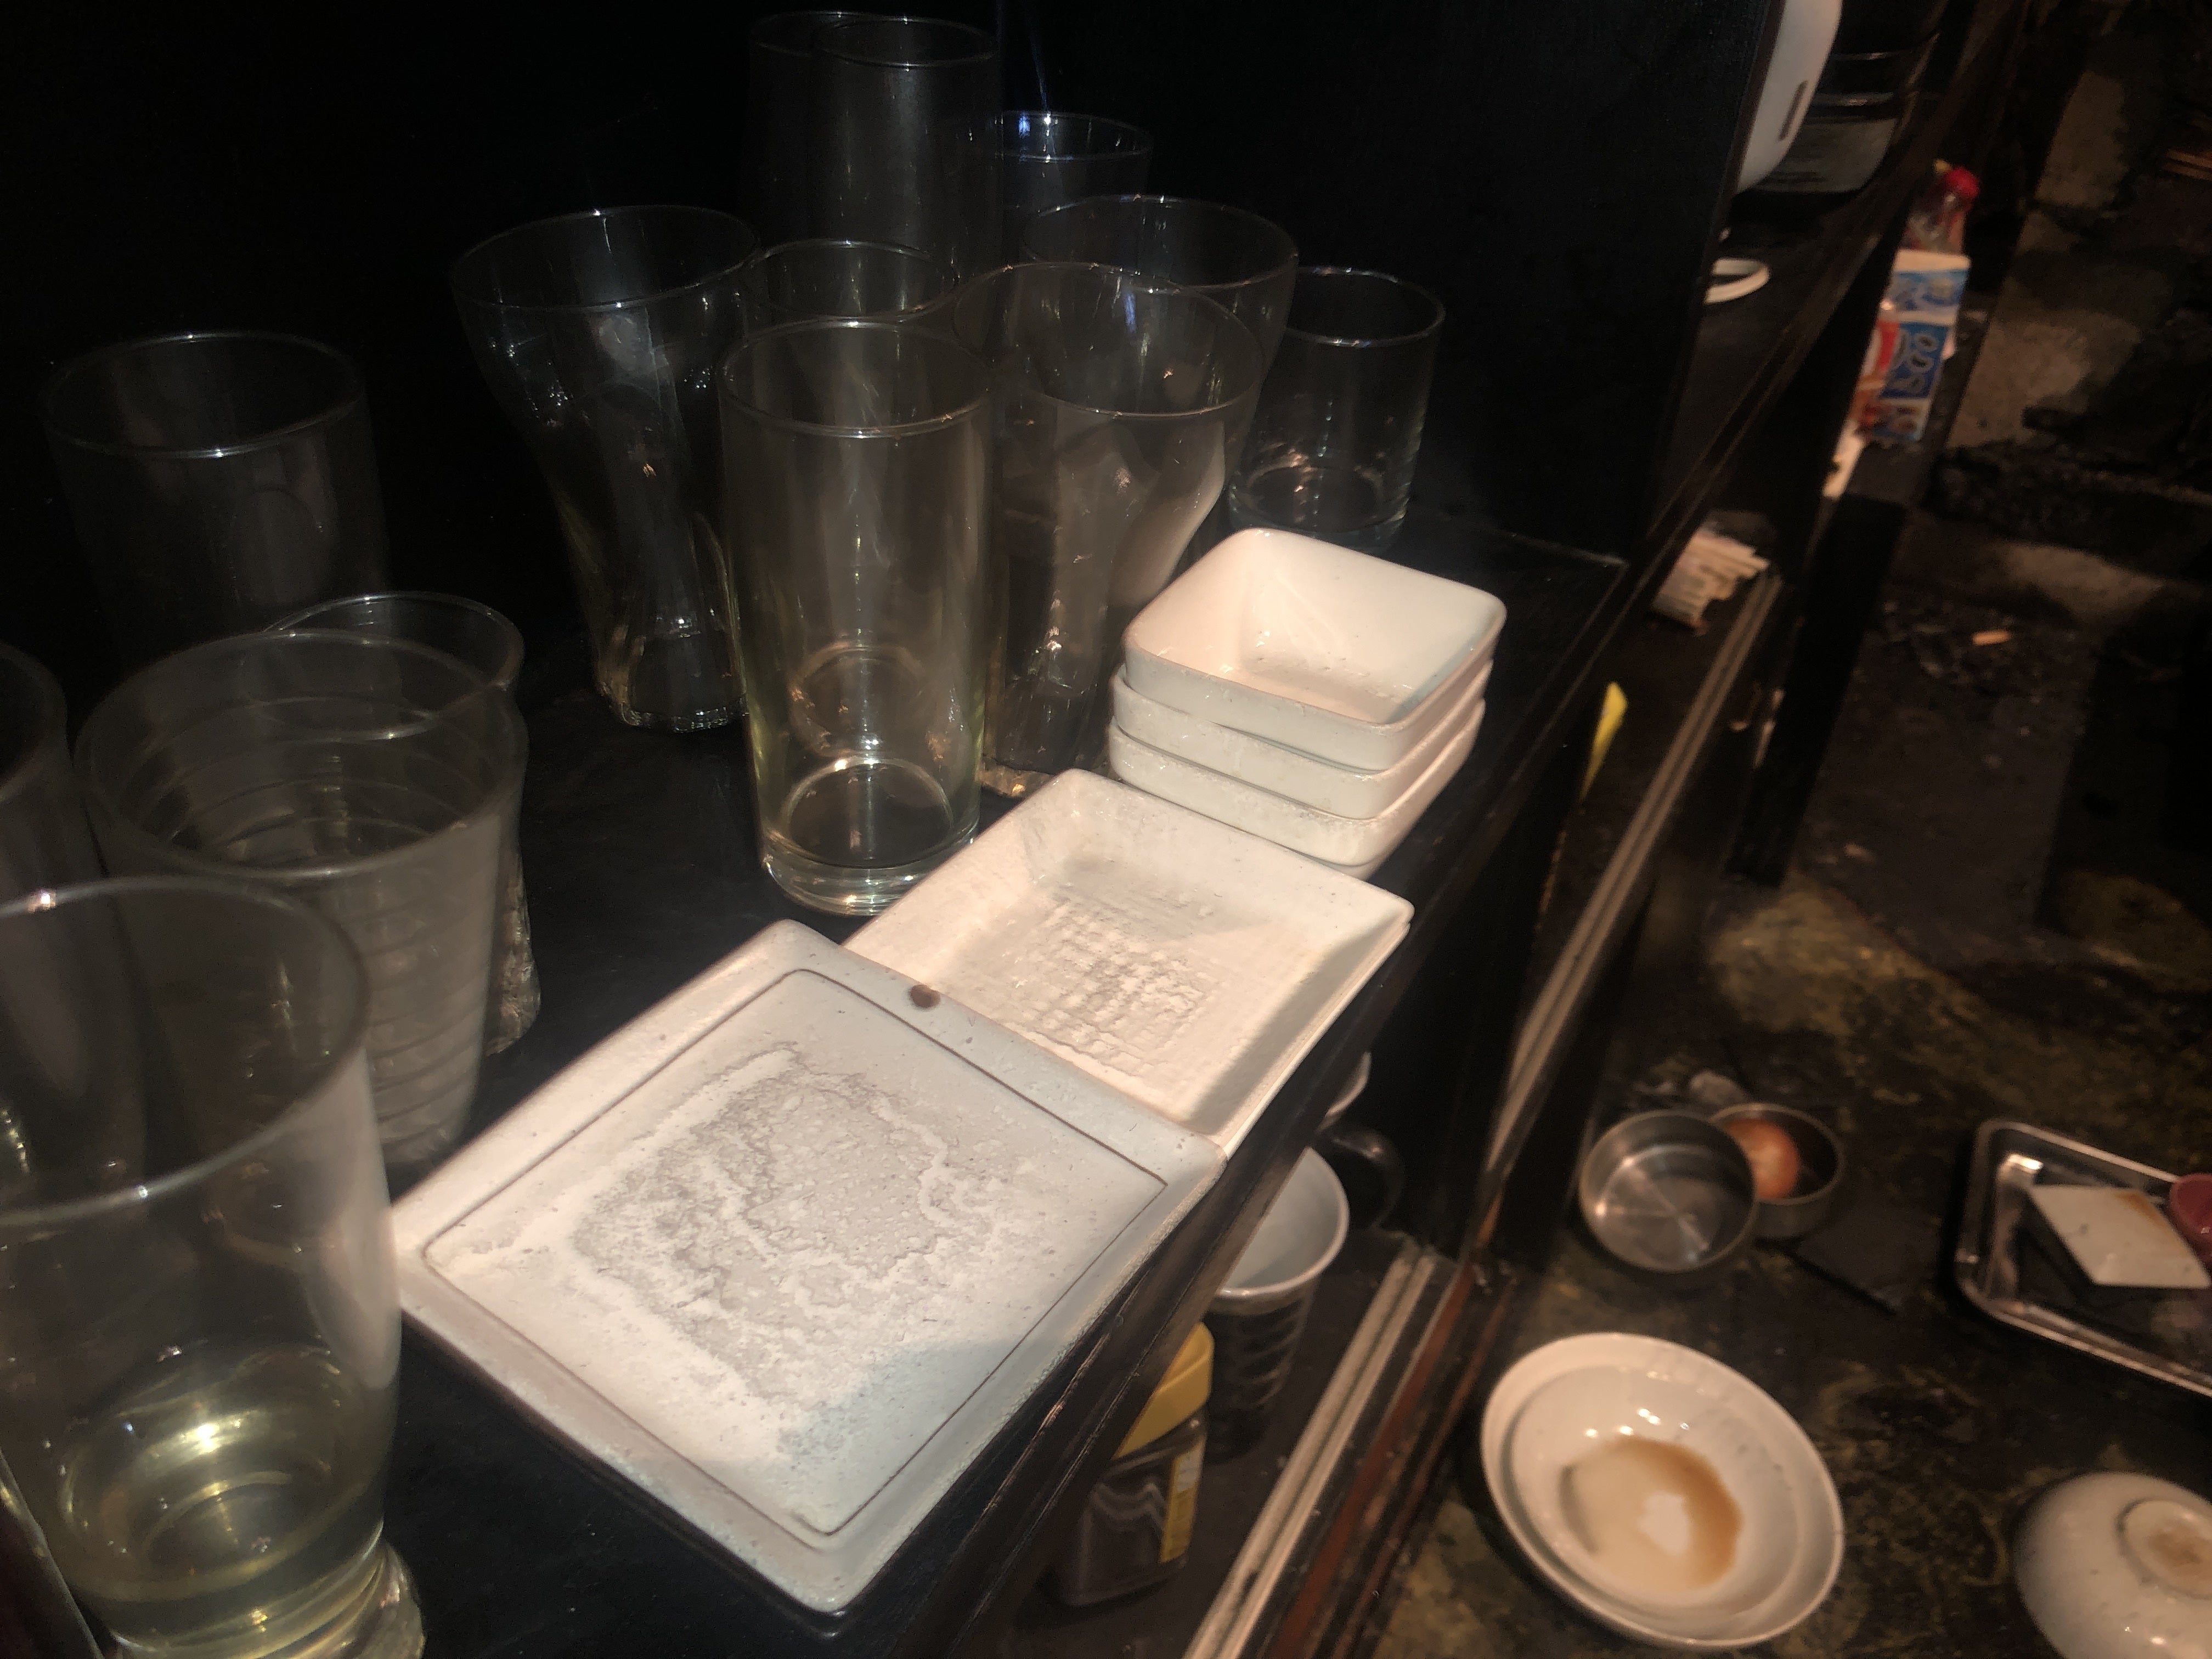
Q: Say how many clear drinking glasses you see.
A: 14